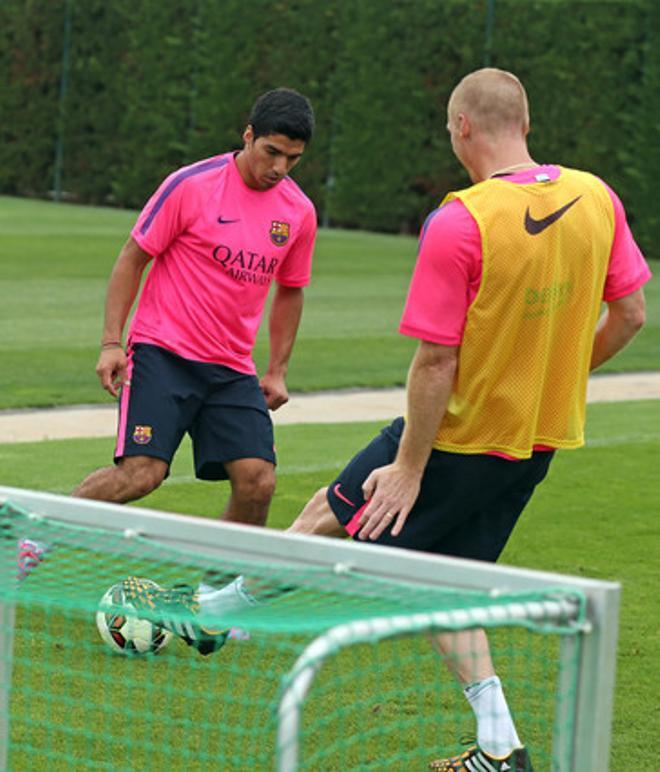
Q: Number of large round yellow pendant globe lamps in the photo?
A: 0